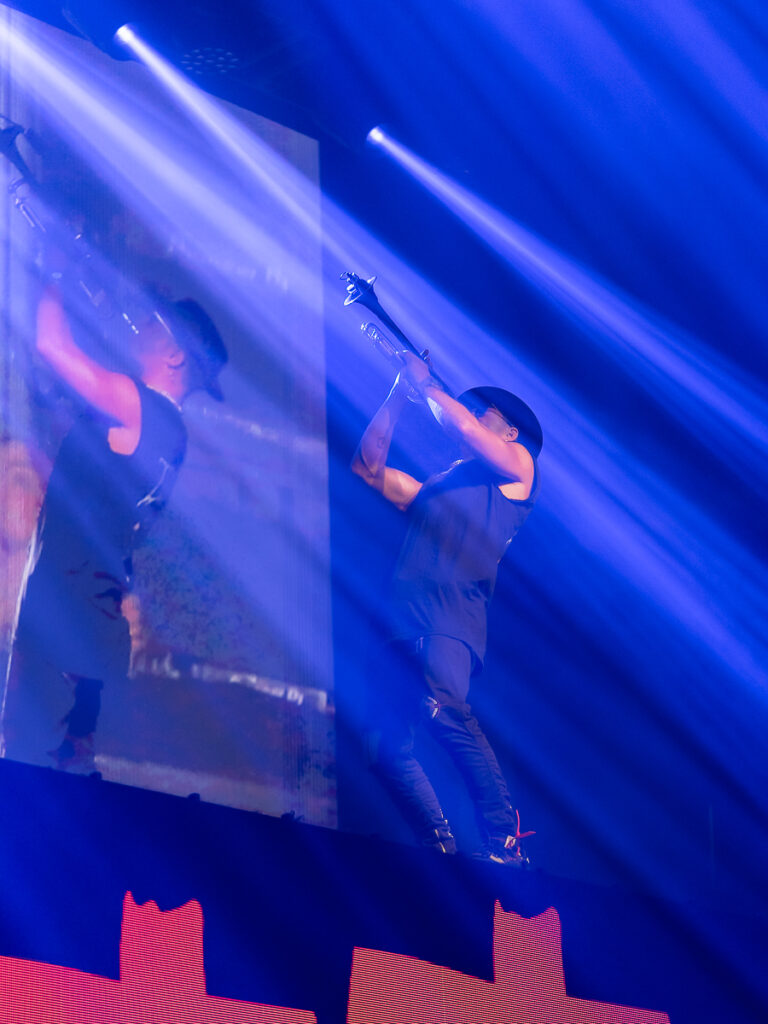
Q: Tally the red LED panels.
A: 2